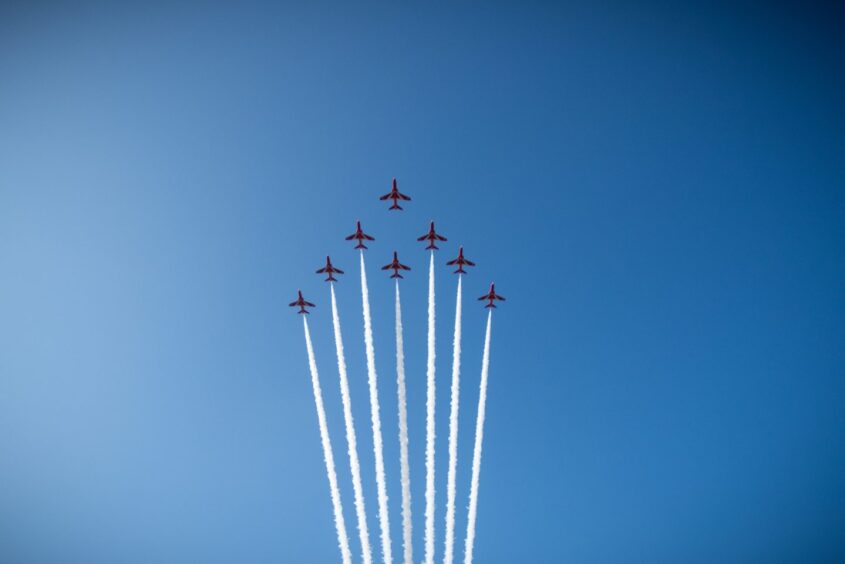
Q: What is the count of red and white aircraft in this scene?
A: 8